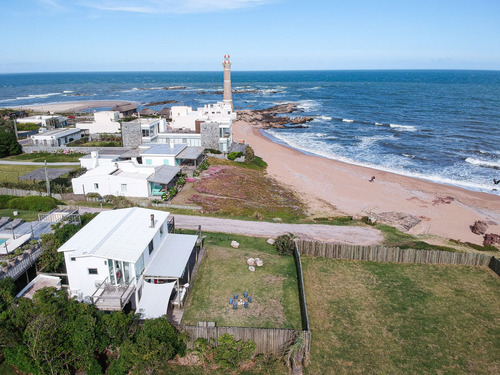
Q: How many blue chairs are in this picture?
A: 6